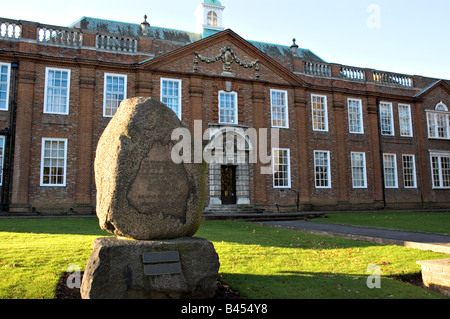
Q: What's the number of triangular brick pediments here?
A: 2